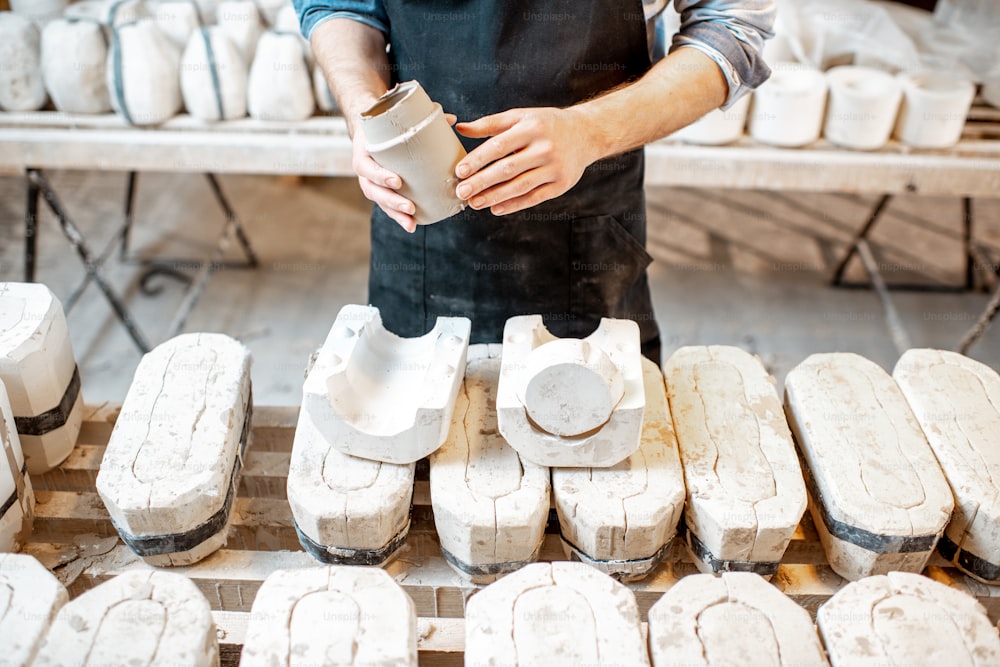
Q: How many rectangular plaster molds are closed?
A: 15